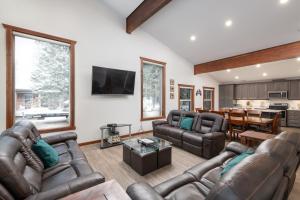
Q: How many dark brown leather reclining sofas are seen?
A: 3